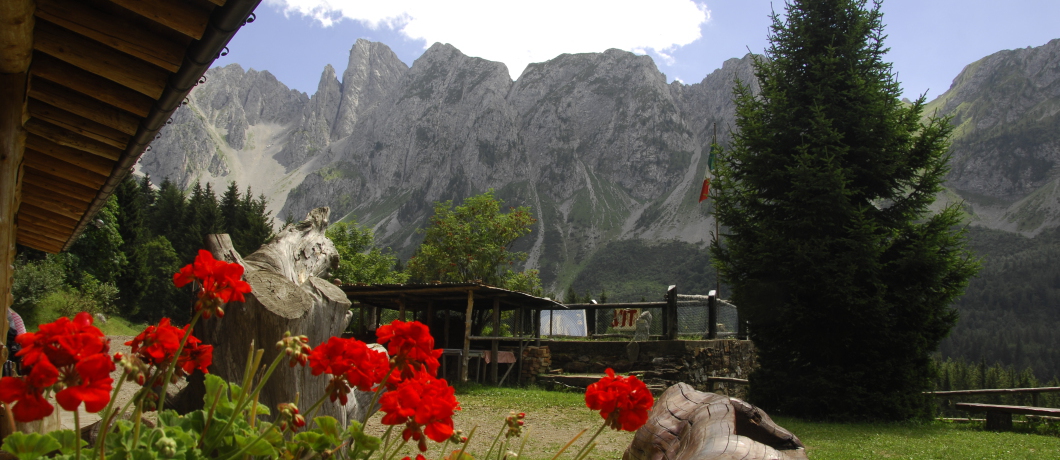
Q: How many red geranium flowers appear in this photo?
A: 7